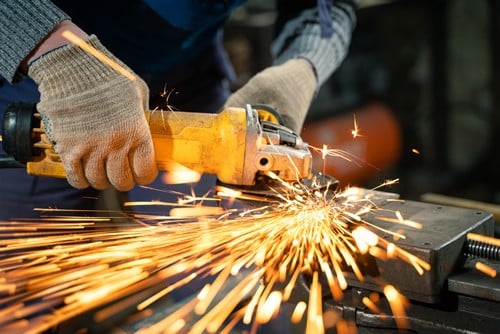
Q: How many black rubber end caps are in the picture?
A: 1